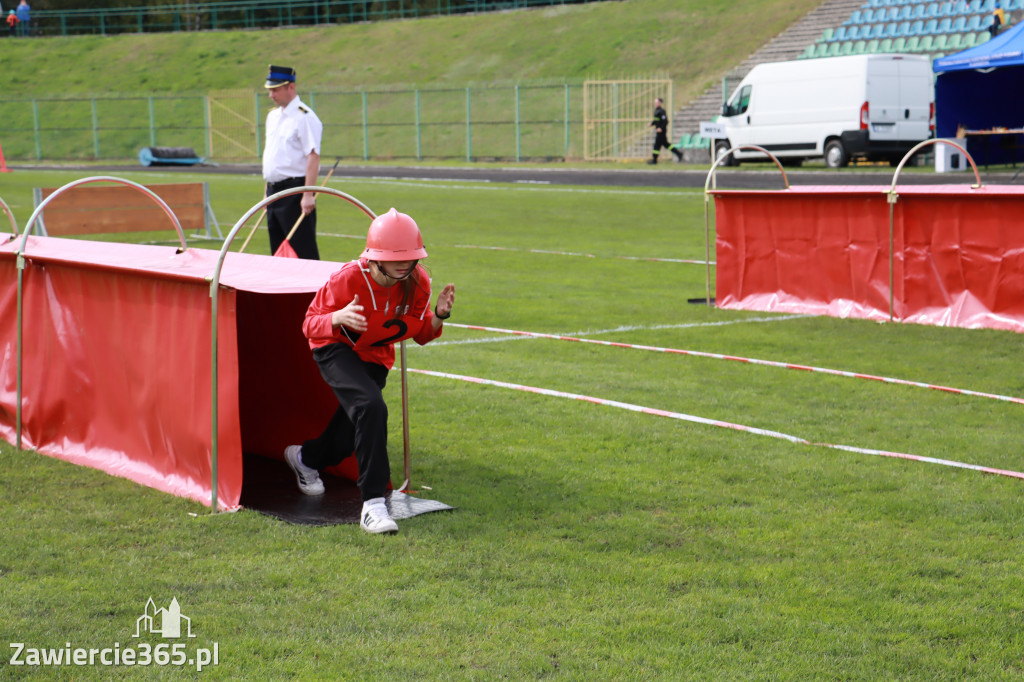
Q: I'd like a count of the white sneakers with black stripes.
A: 2